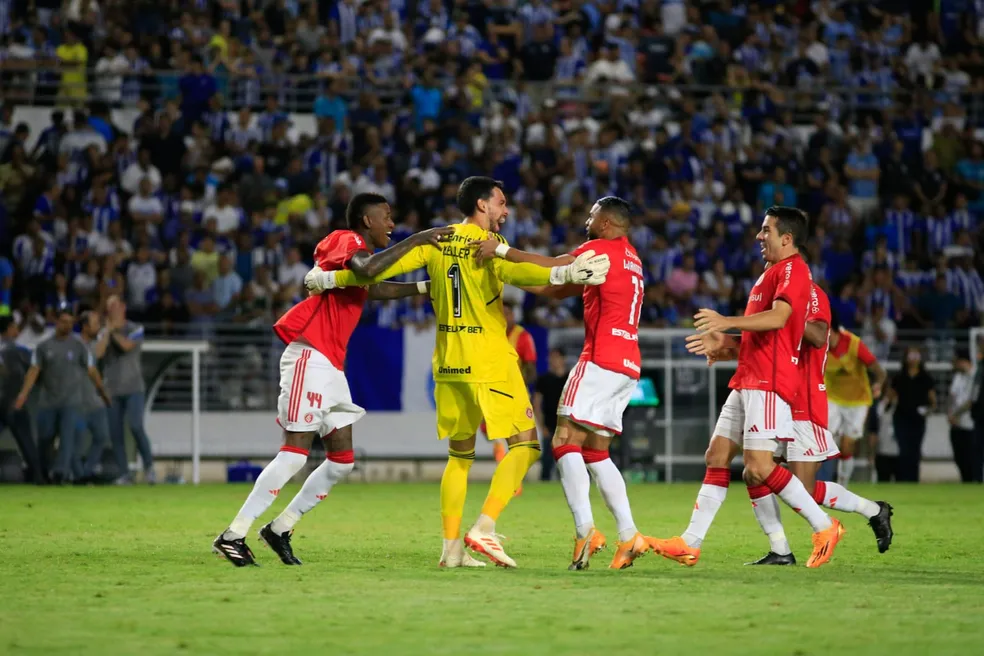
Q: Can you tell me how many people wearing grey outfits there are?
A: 4